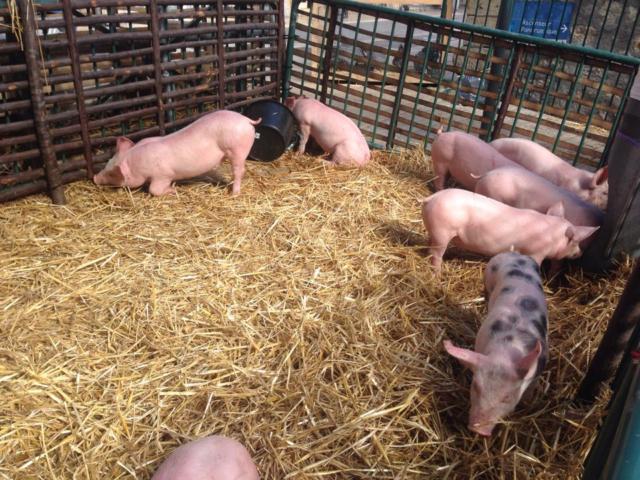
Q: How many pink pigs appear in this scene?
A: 7